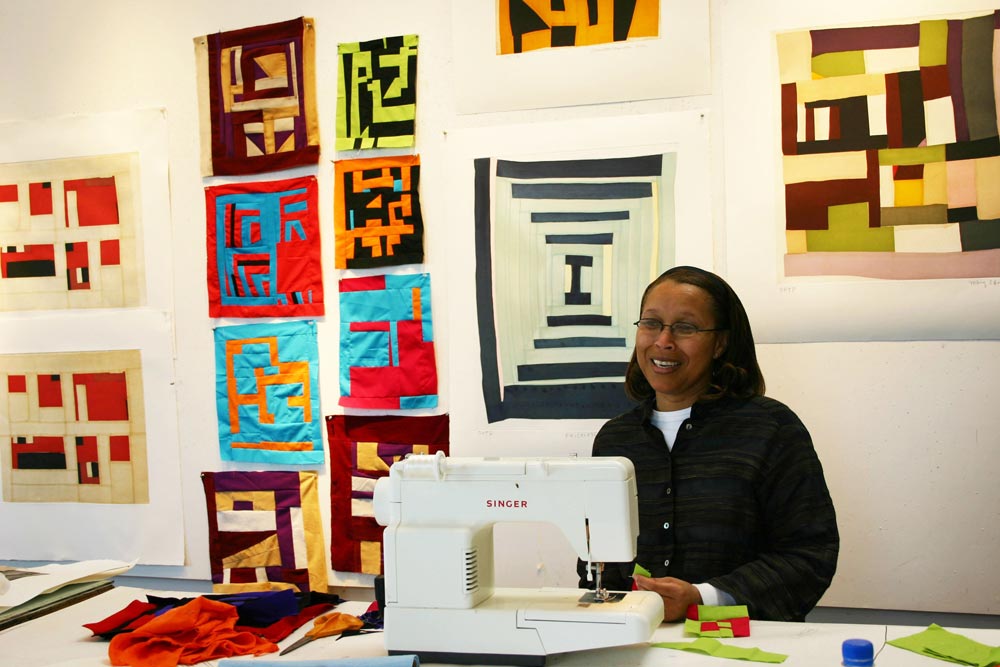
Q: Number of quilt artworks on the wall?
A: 13